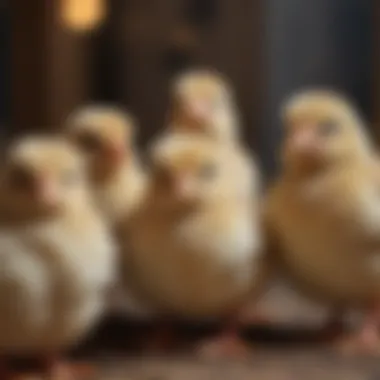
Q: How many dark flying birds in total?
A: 0